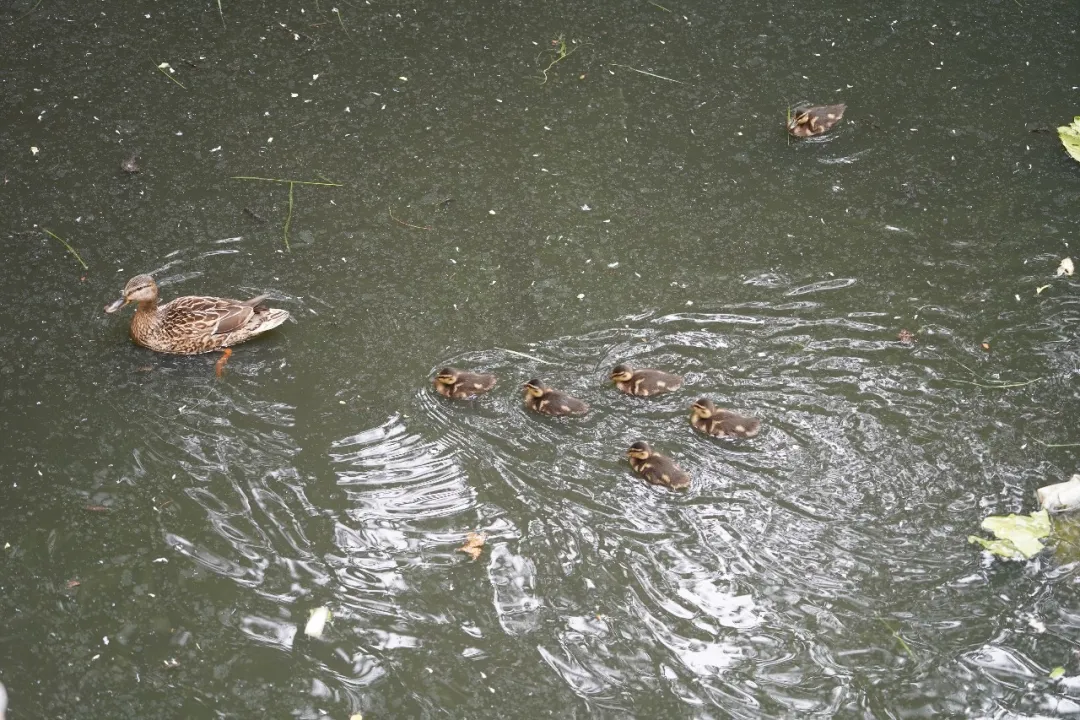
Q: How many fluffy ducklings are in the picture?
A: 6